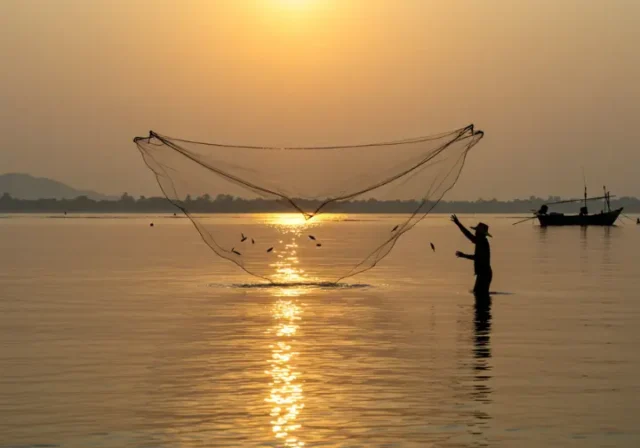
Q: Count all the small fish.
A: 8